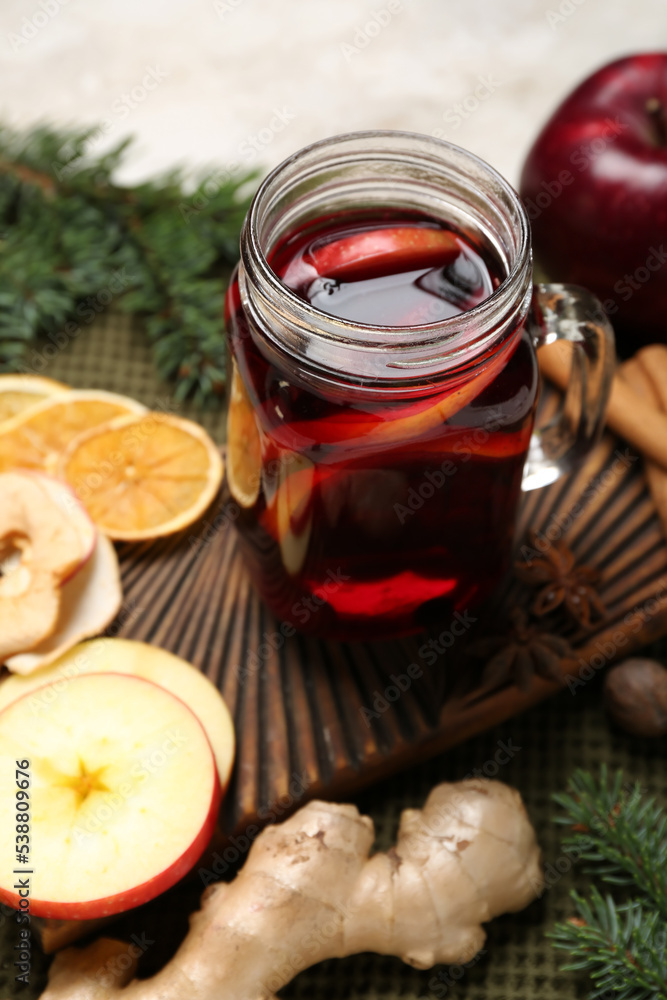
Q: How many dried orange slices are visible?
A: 3